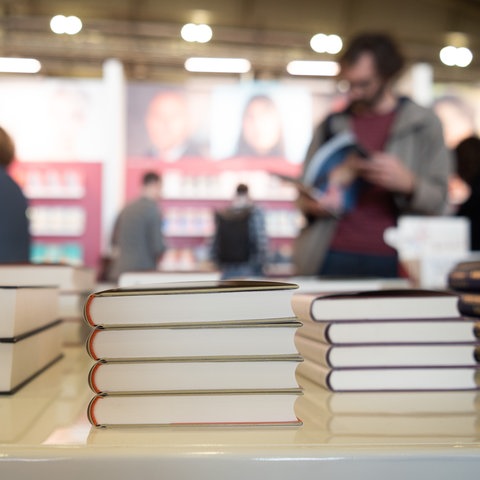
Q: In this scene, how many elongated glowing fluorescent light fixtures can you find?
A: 3